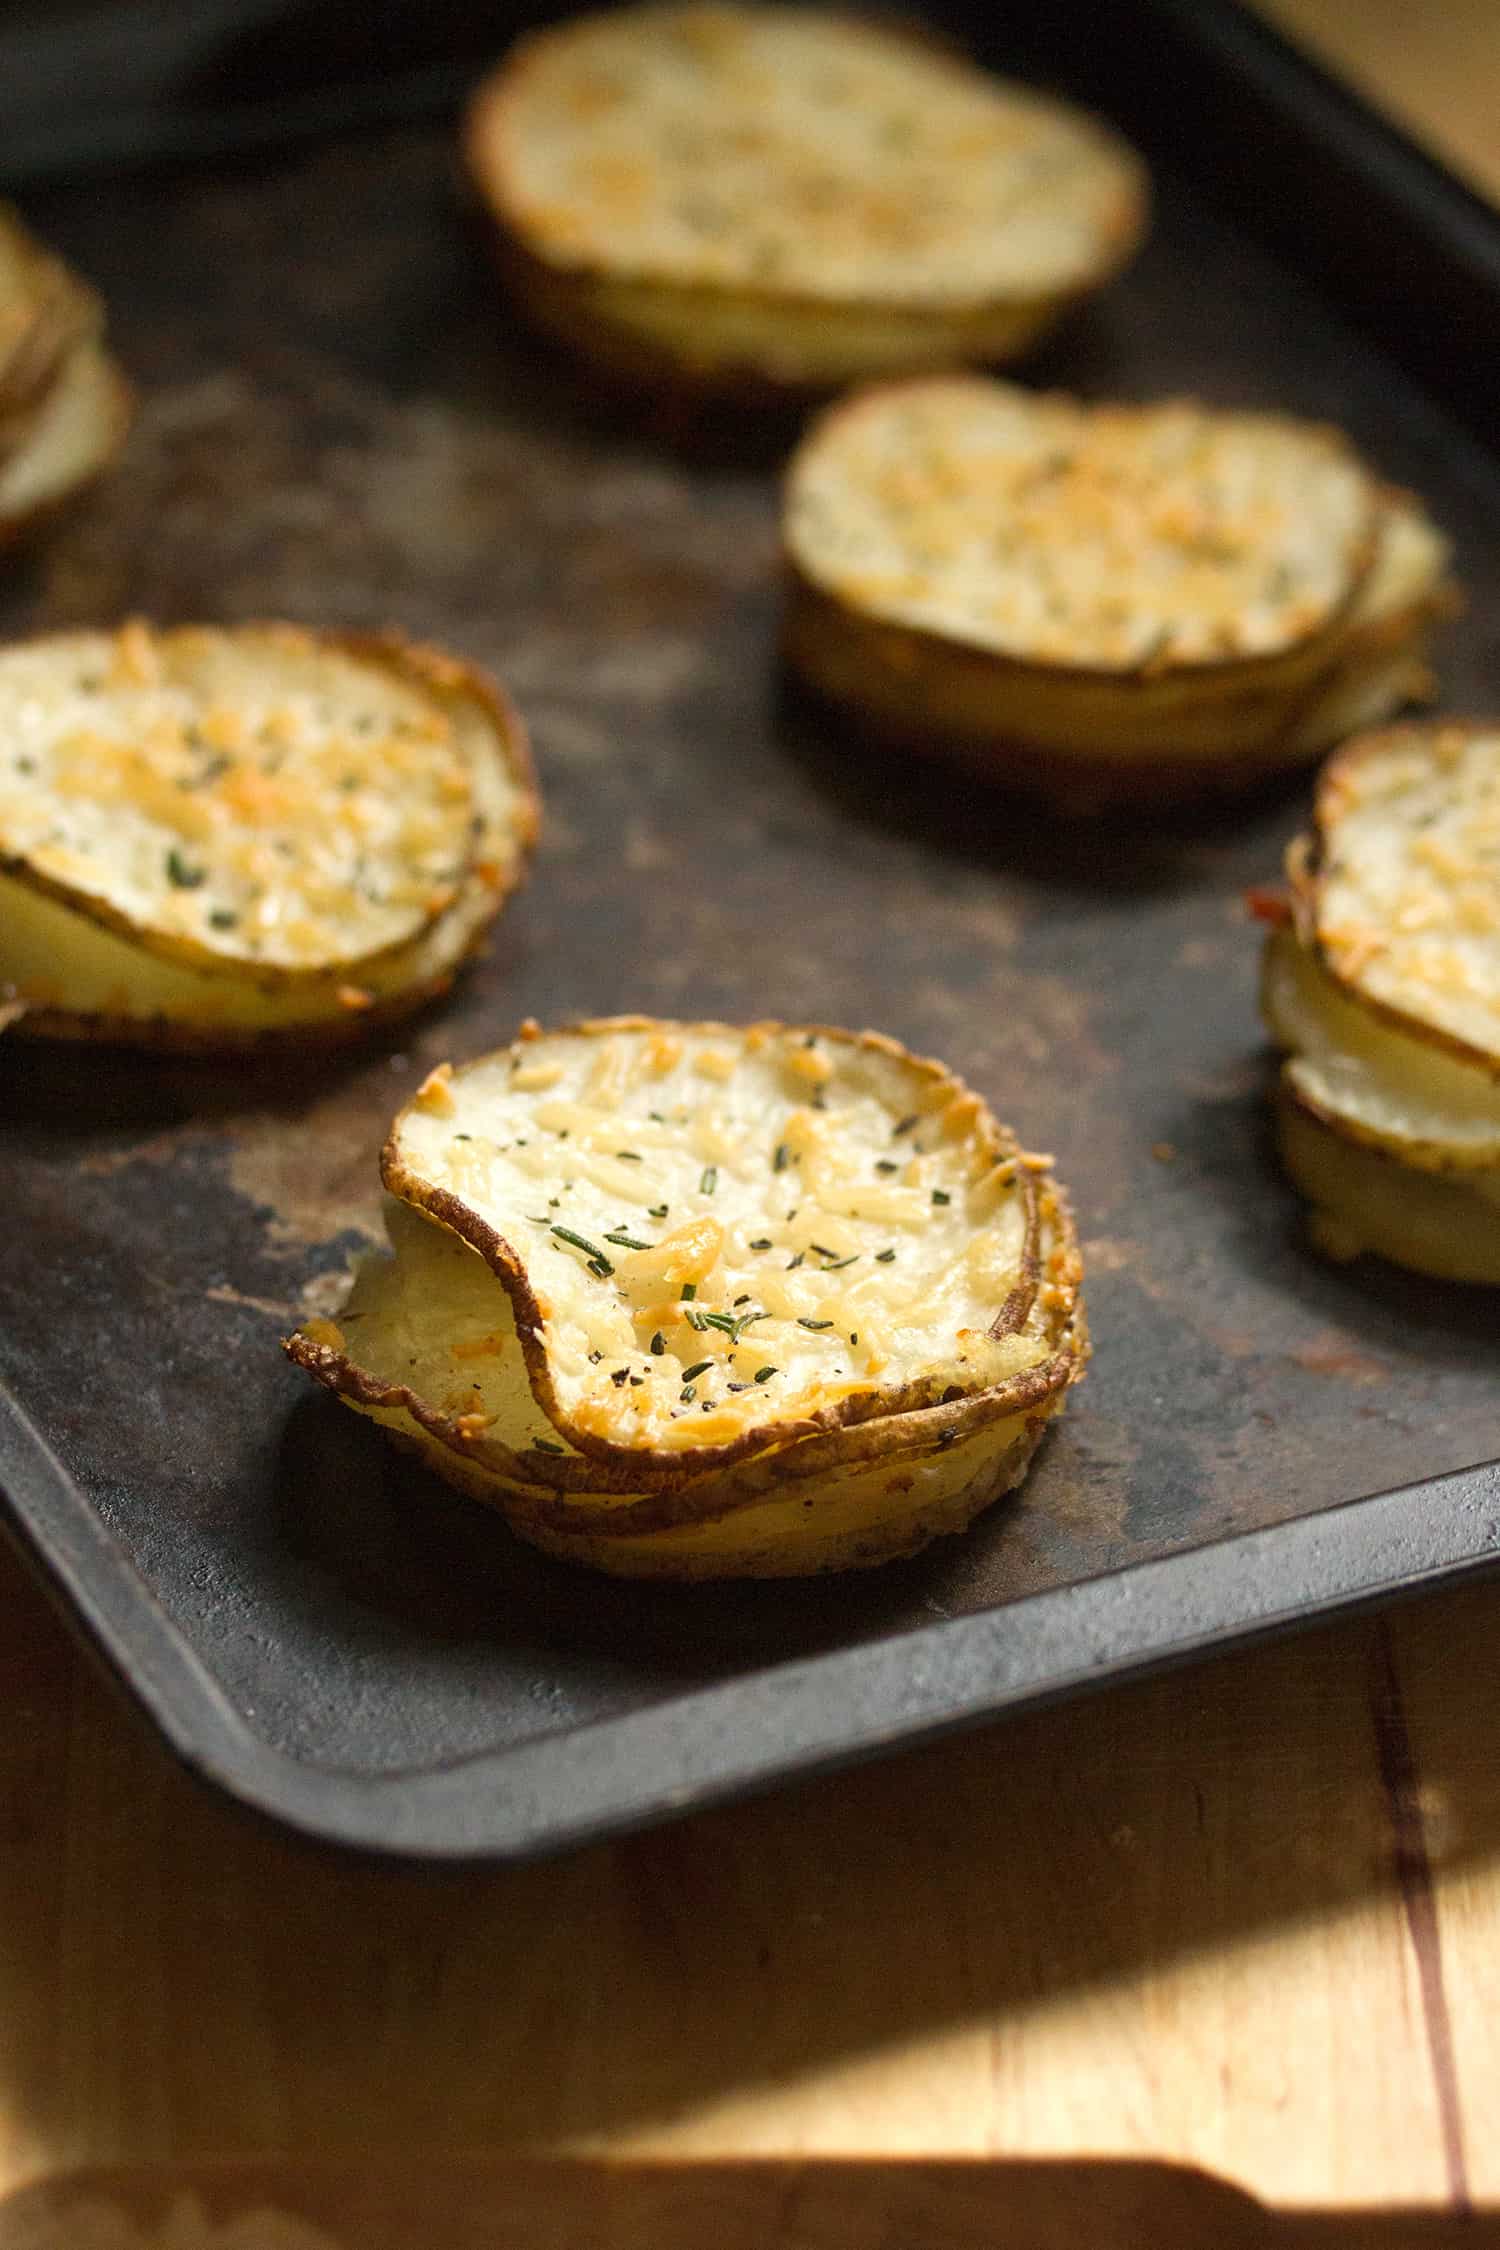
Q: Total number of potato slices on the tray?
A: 6